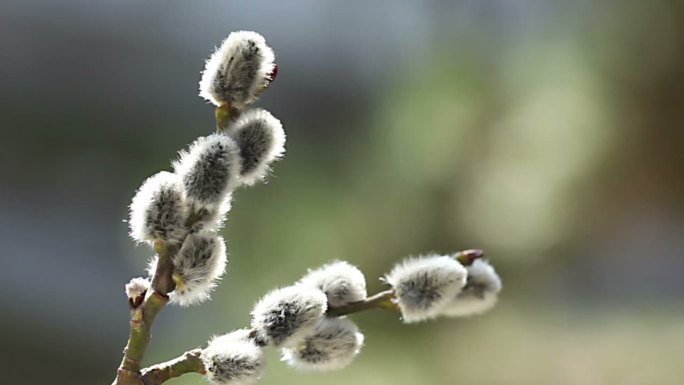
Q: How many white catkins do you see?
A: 12